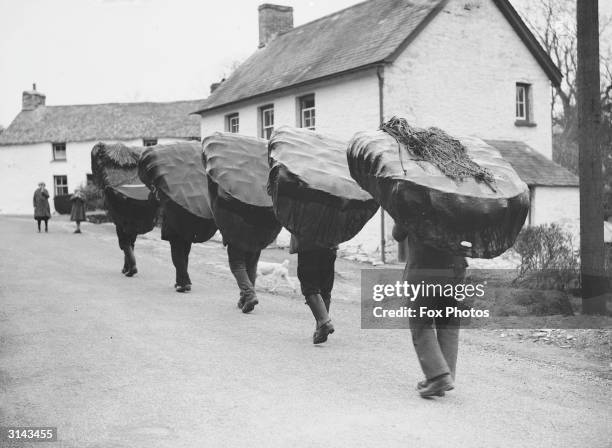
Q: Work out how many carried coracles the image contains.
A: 5